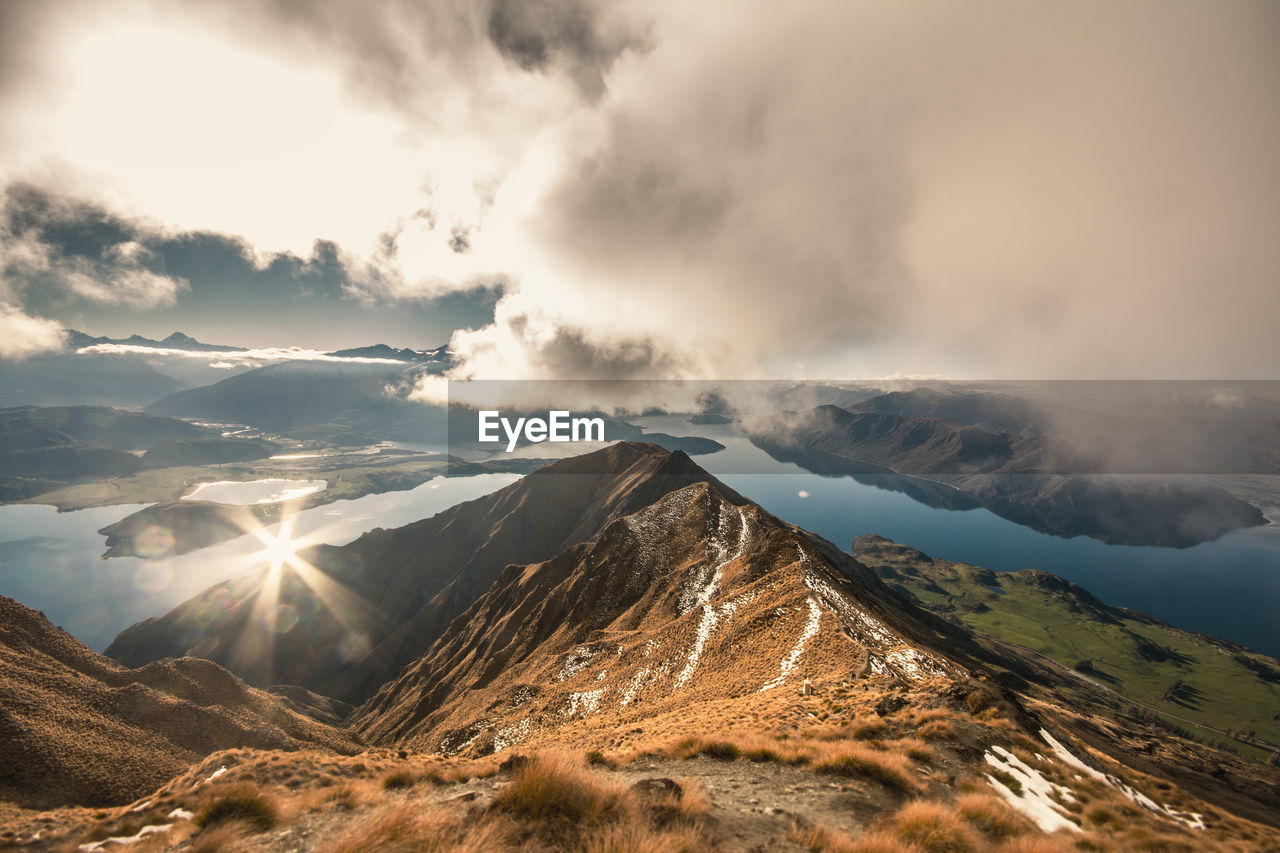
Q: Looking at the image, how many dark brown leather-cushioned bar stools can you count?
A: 0